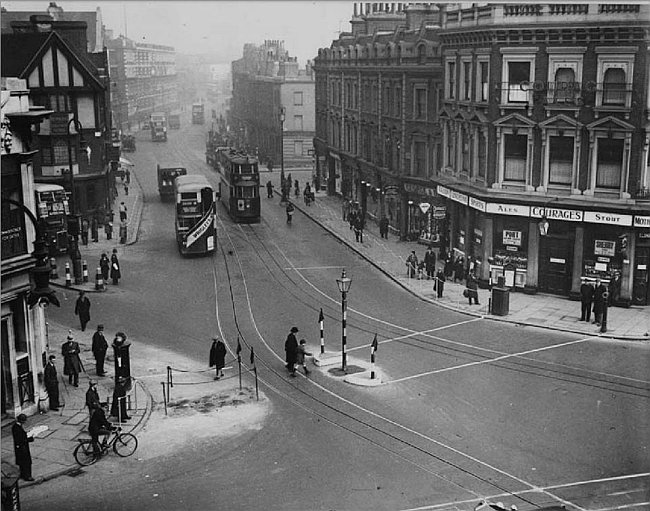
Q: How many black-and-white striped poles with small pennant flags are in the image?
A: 2